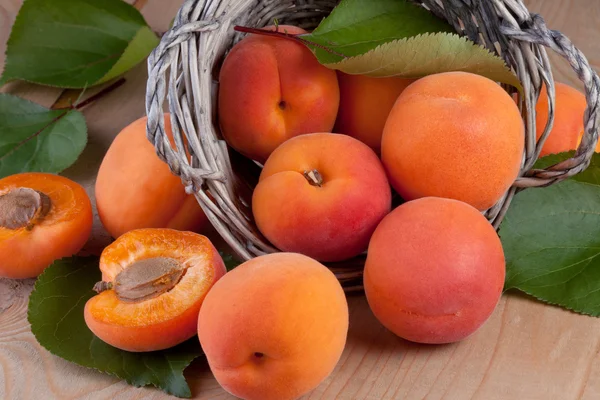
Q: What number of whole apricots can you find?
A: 8